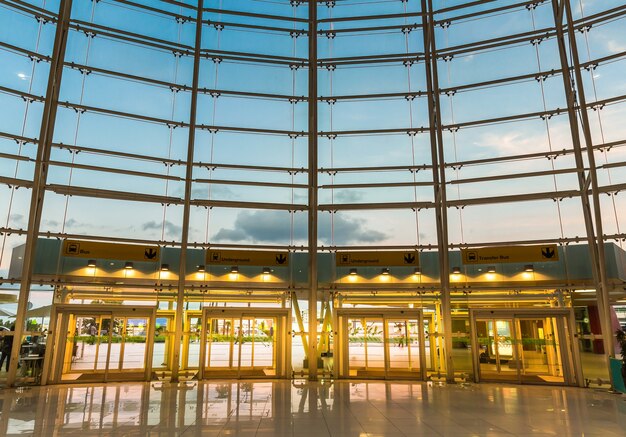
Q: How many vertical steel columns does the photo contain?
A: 5